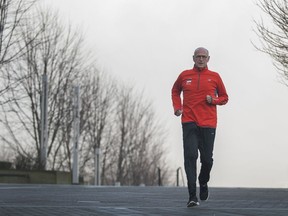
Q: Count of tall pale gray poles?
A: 3